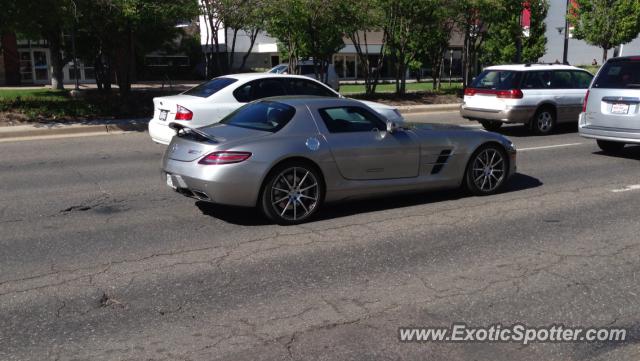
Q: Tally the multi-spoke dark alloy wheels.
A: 2